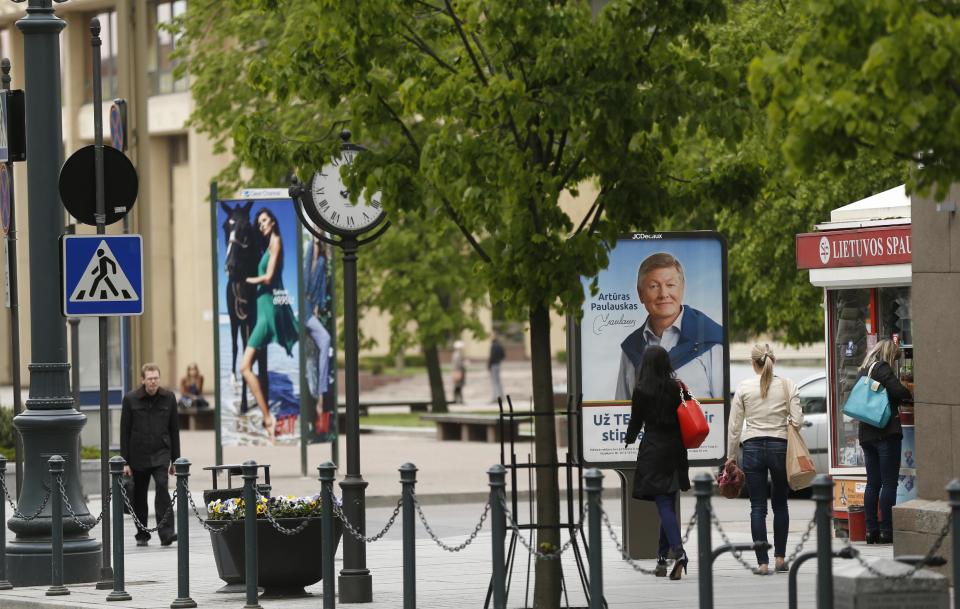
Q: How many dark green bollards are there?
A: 12